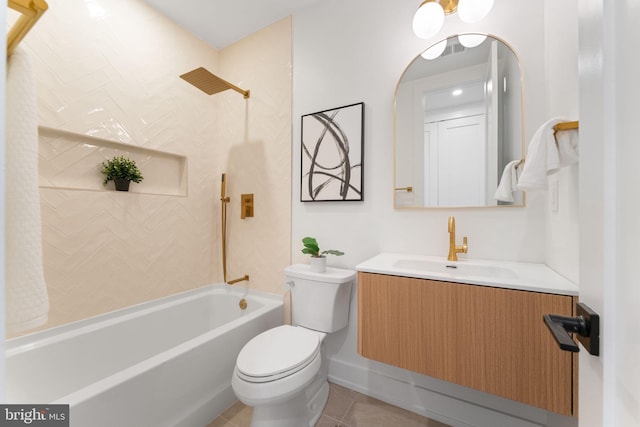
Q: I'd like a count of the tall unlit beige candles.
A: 0